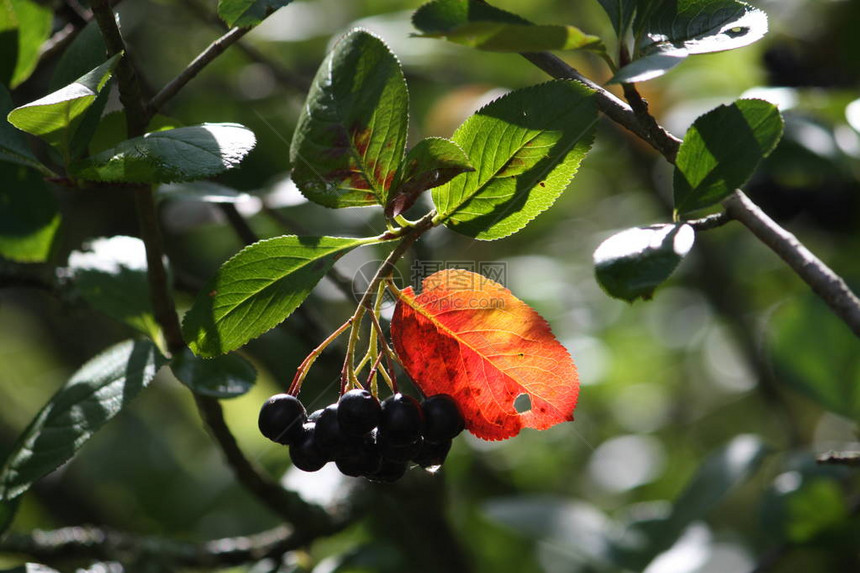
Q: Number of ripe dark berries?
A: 11